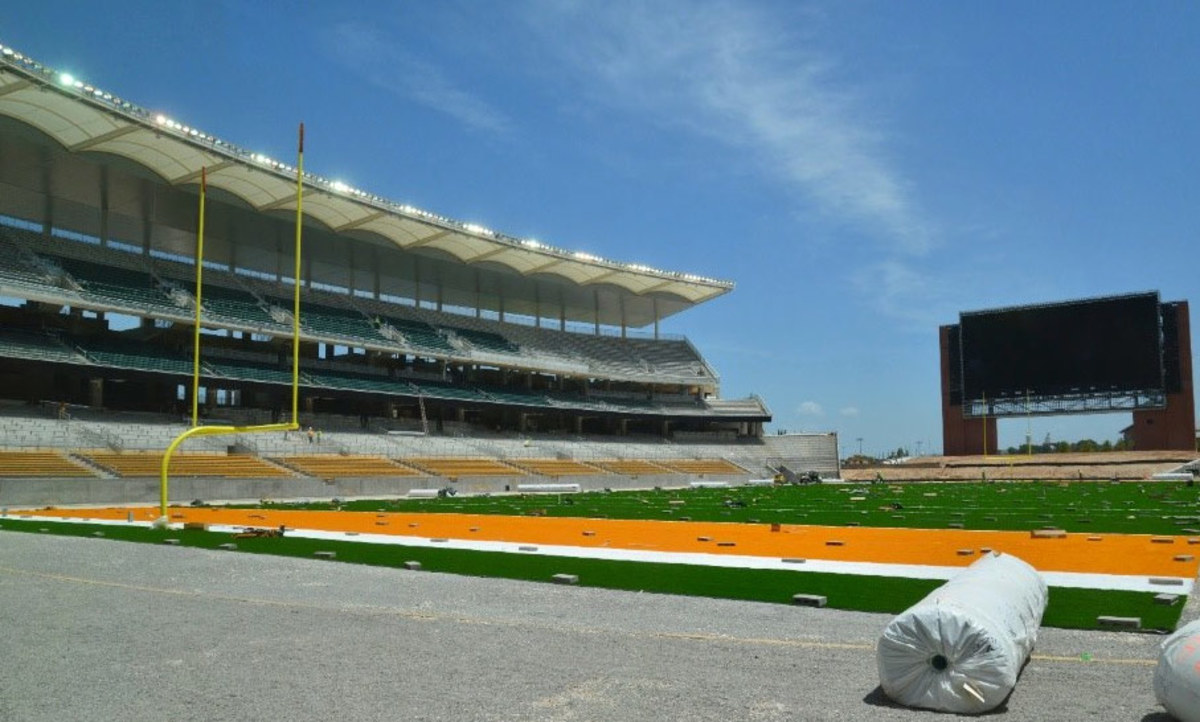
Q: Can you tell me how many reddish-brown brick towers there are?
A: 2